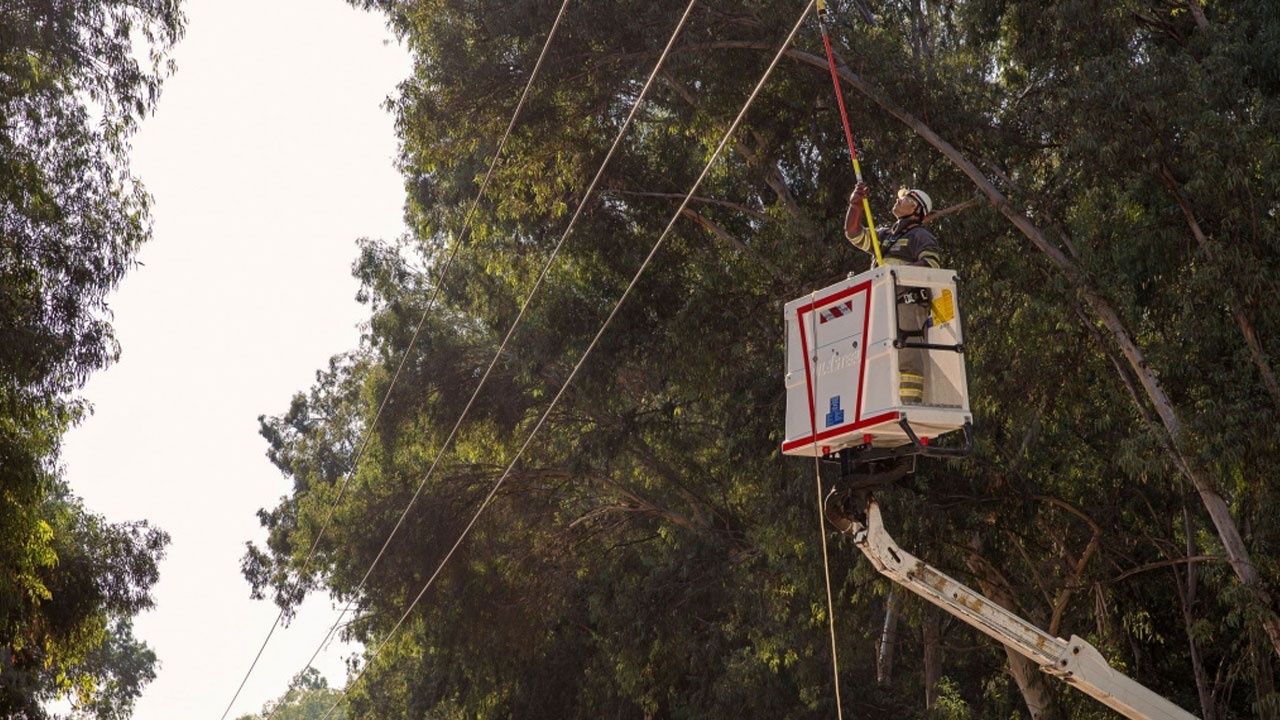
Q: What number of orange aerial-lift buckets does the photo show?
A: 0